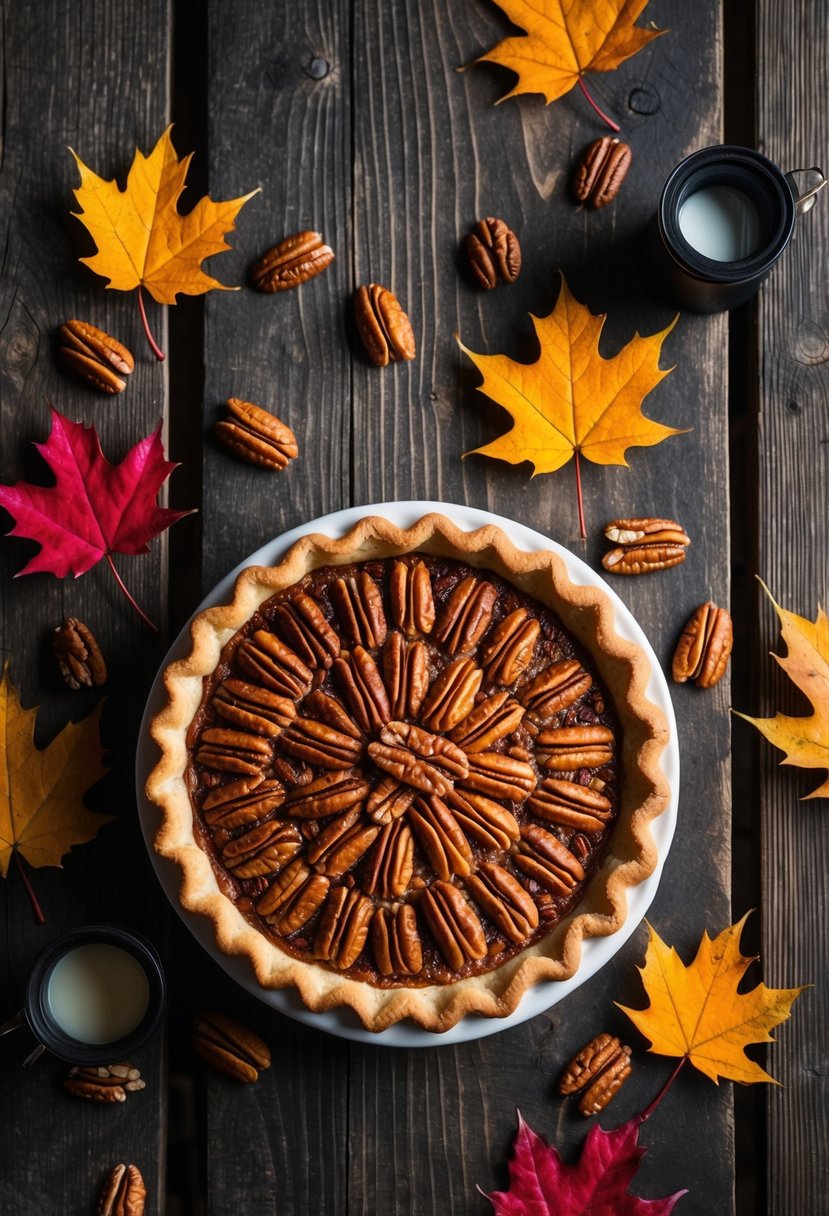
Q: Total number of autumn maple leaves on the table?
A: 8